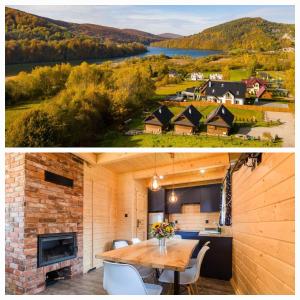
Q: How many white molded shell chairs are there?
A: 6